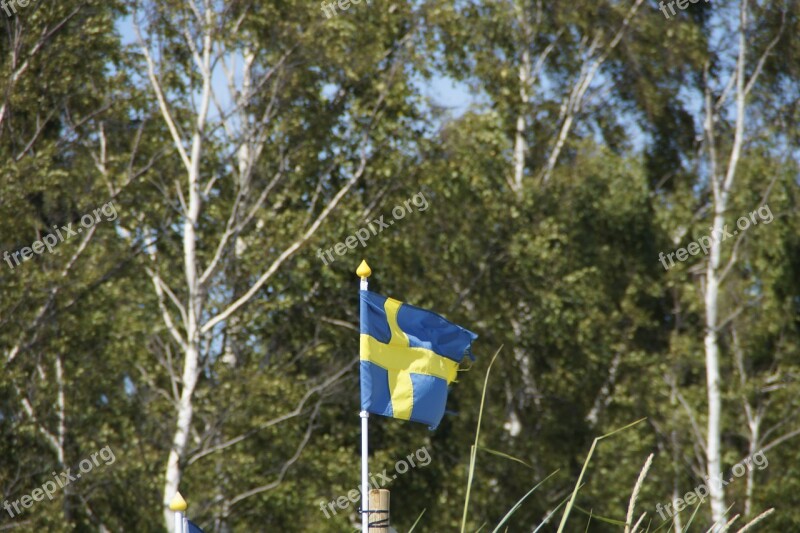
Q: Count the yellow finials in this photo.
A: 2